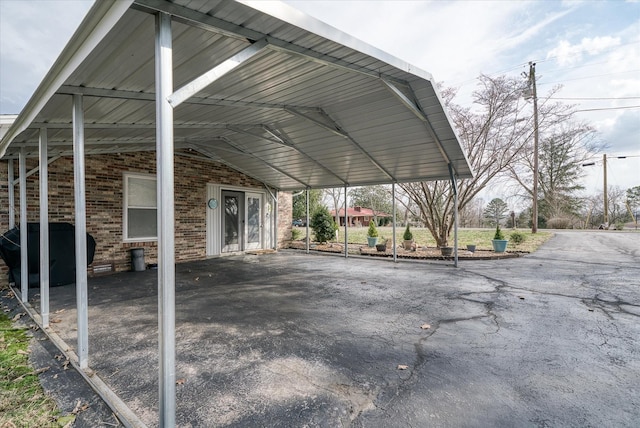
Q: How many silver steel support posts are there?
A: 10